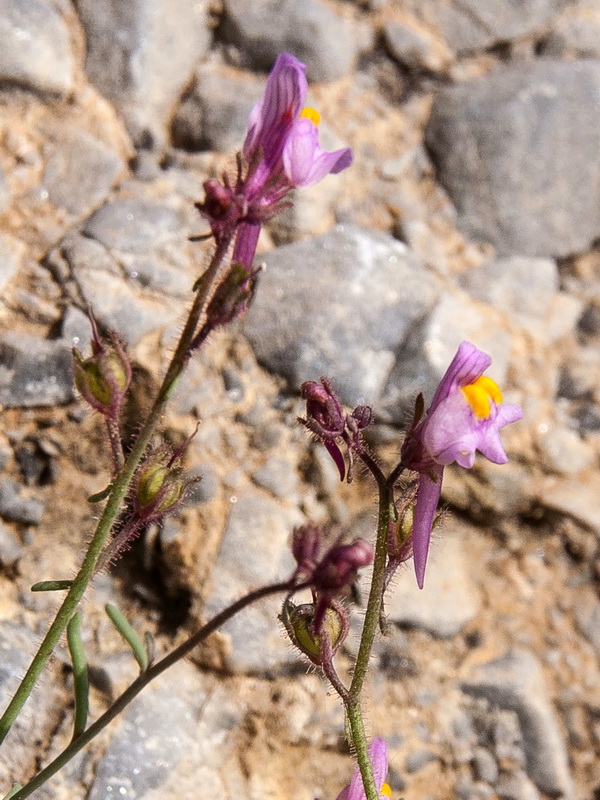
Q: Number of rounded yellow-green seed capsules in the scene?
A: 4